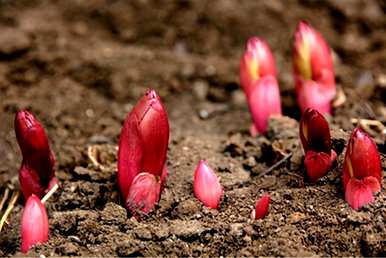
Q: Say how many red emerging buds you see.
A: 9